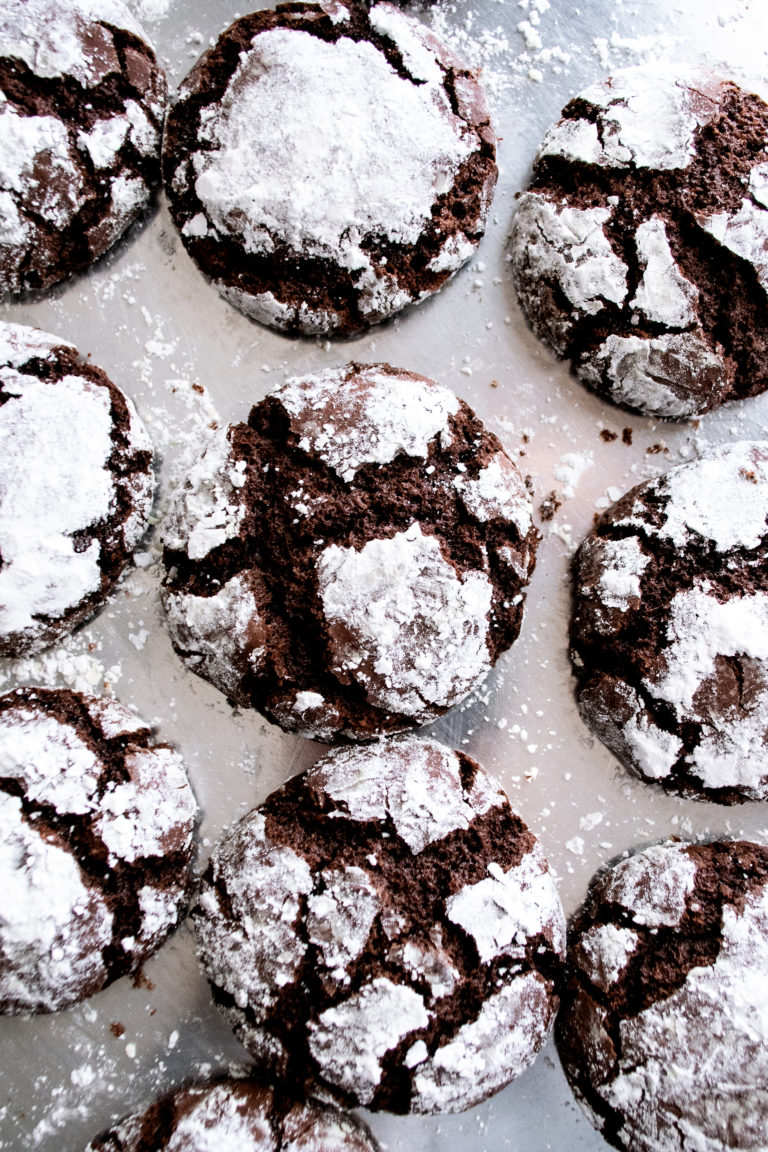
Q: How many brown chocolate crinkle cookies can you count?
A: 10